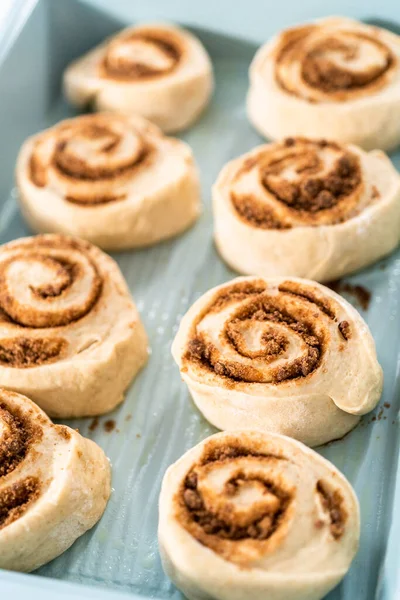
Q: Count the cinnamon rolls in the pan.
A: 8